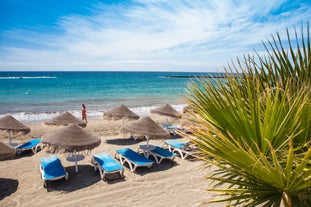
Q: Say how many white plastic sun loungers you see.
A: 7